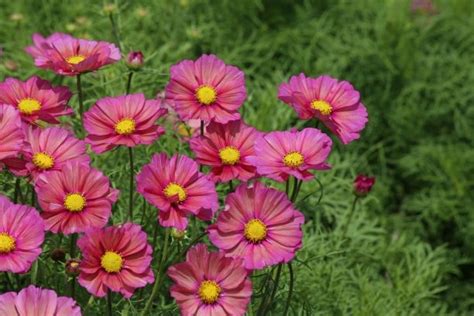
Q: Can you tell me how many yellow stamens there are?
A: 14